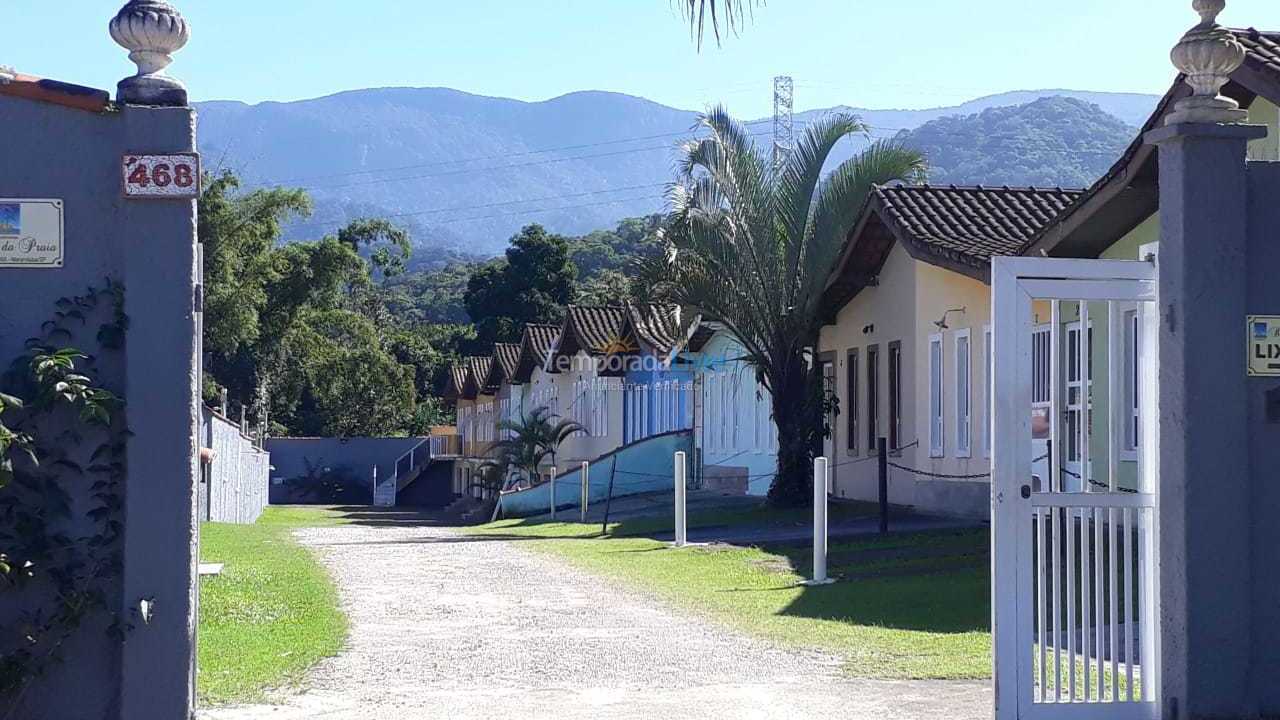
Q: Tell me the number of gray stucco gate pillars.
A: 2